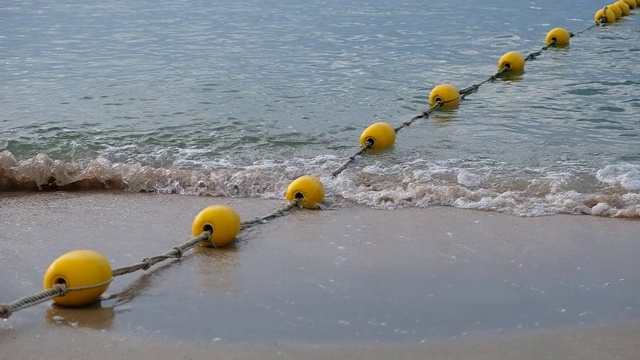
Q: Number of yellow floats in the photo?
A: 12